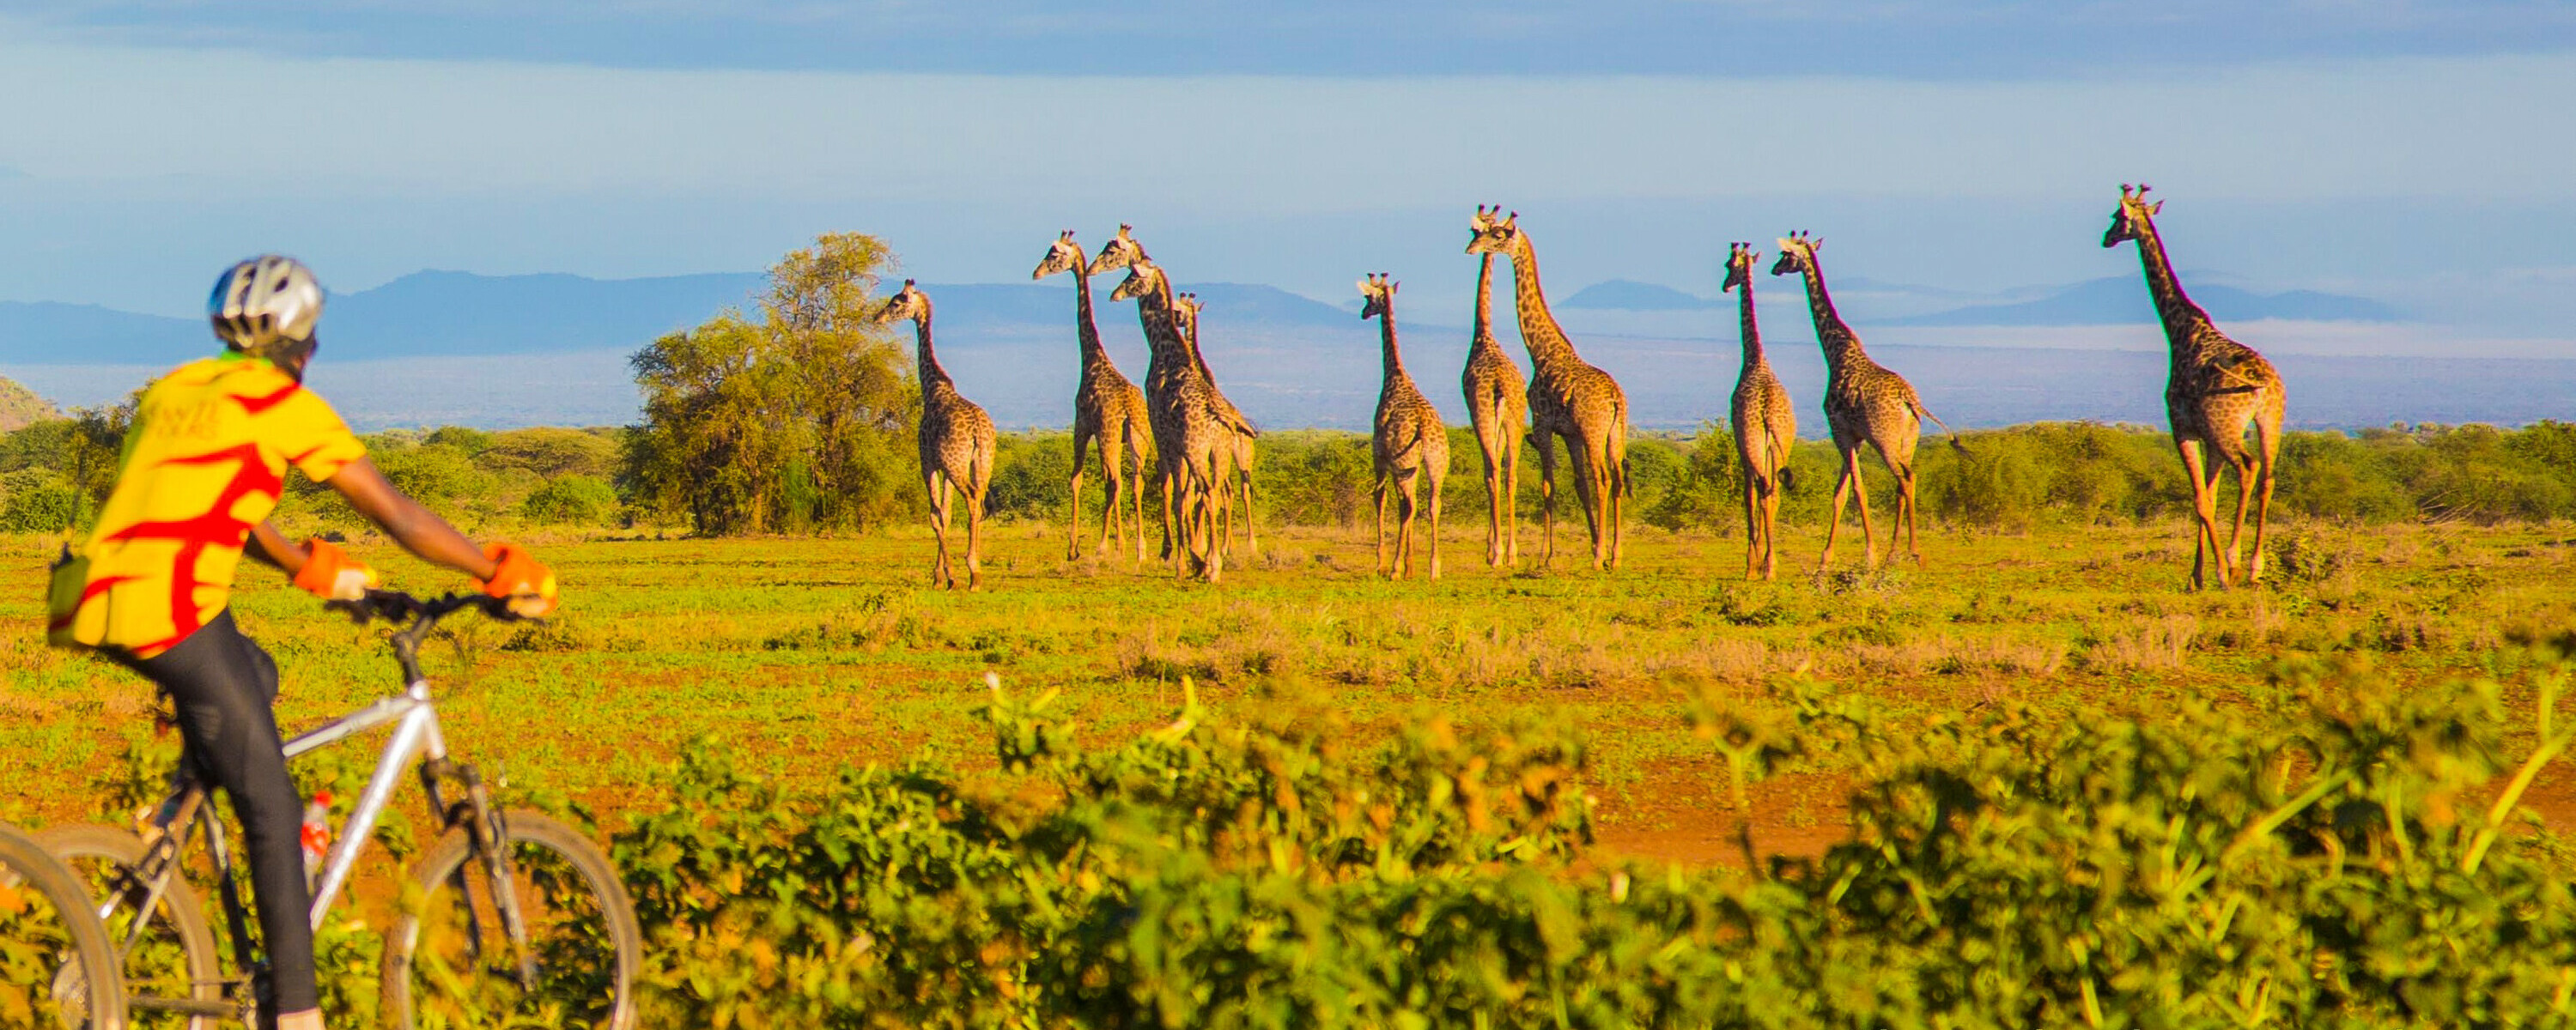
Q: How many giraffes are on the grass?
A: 11